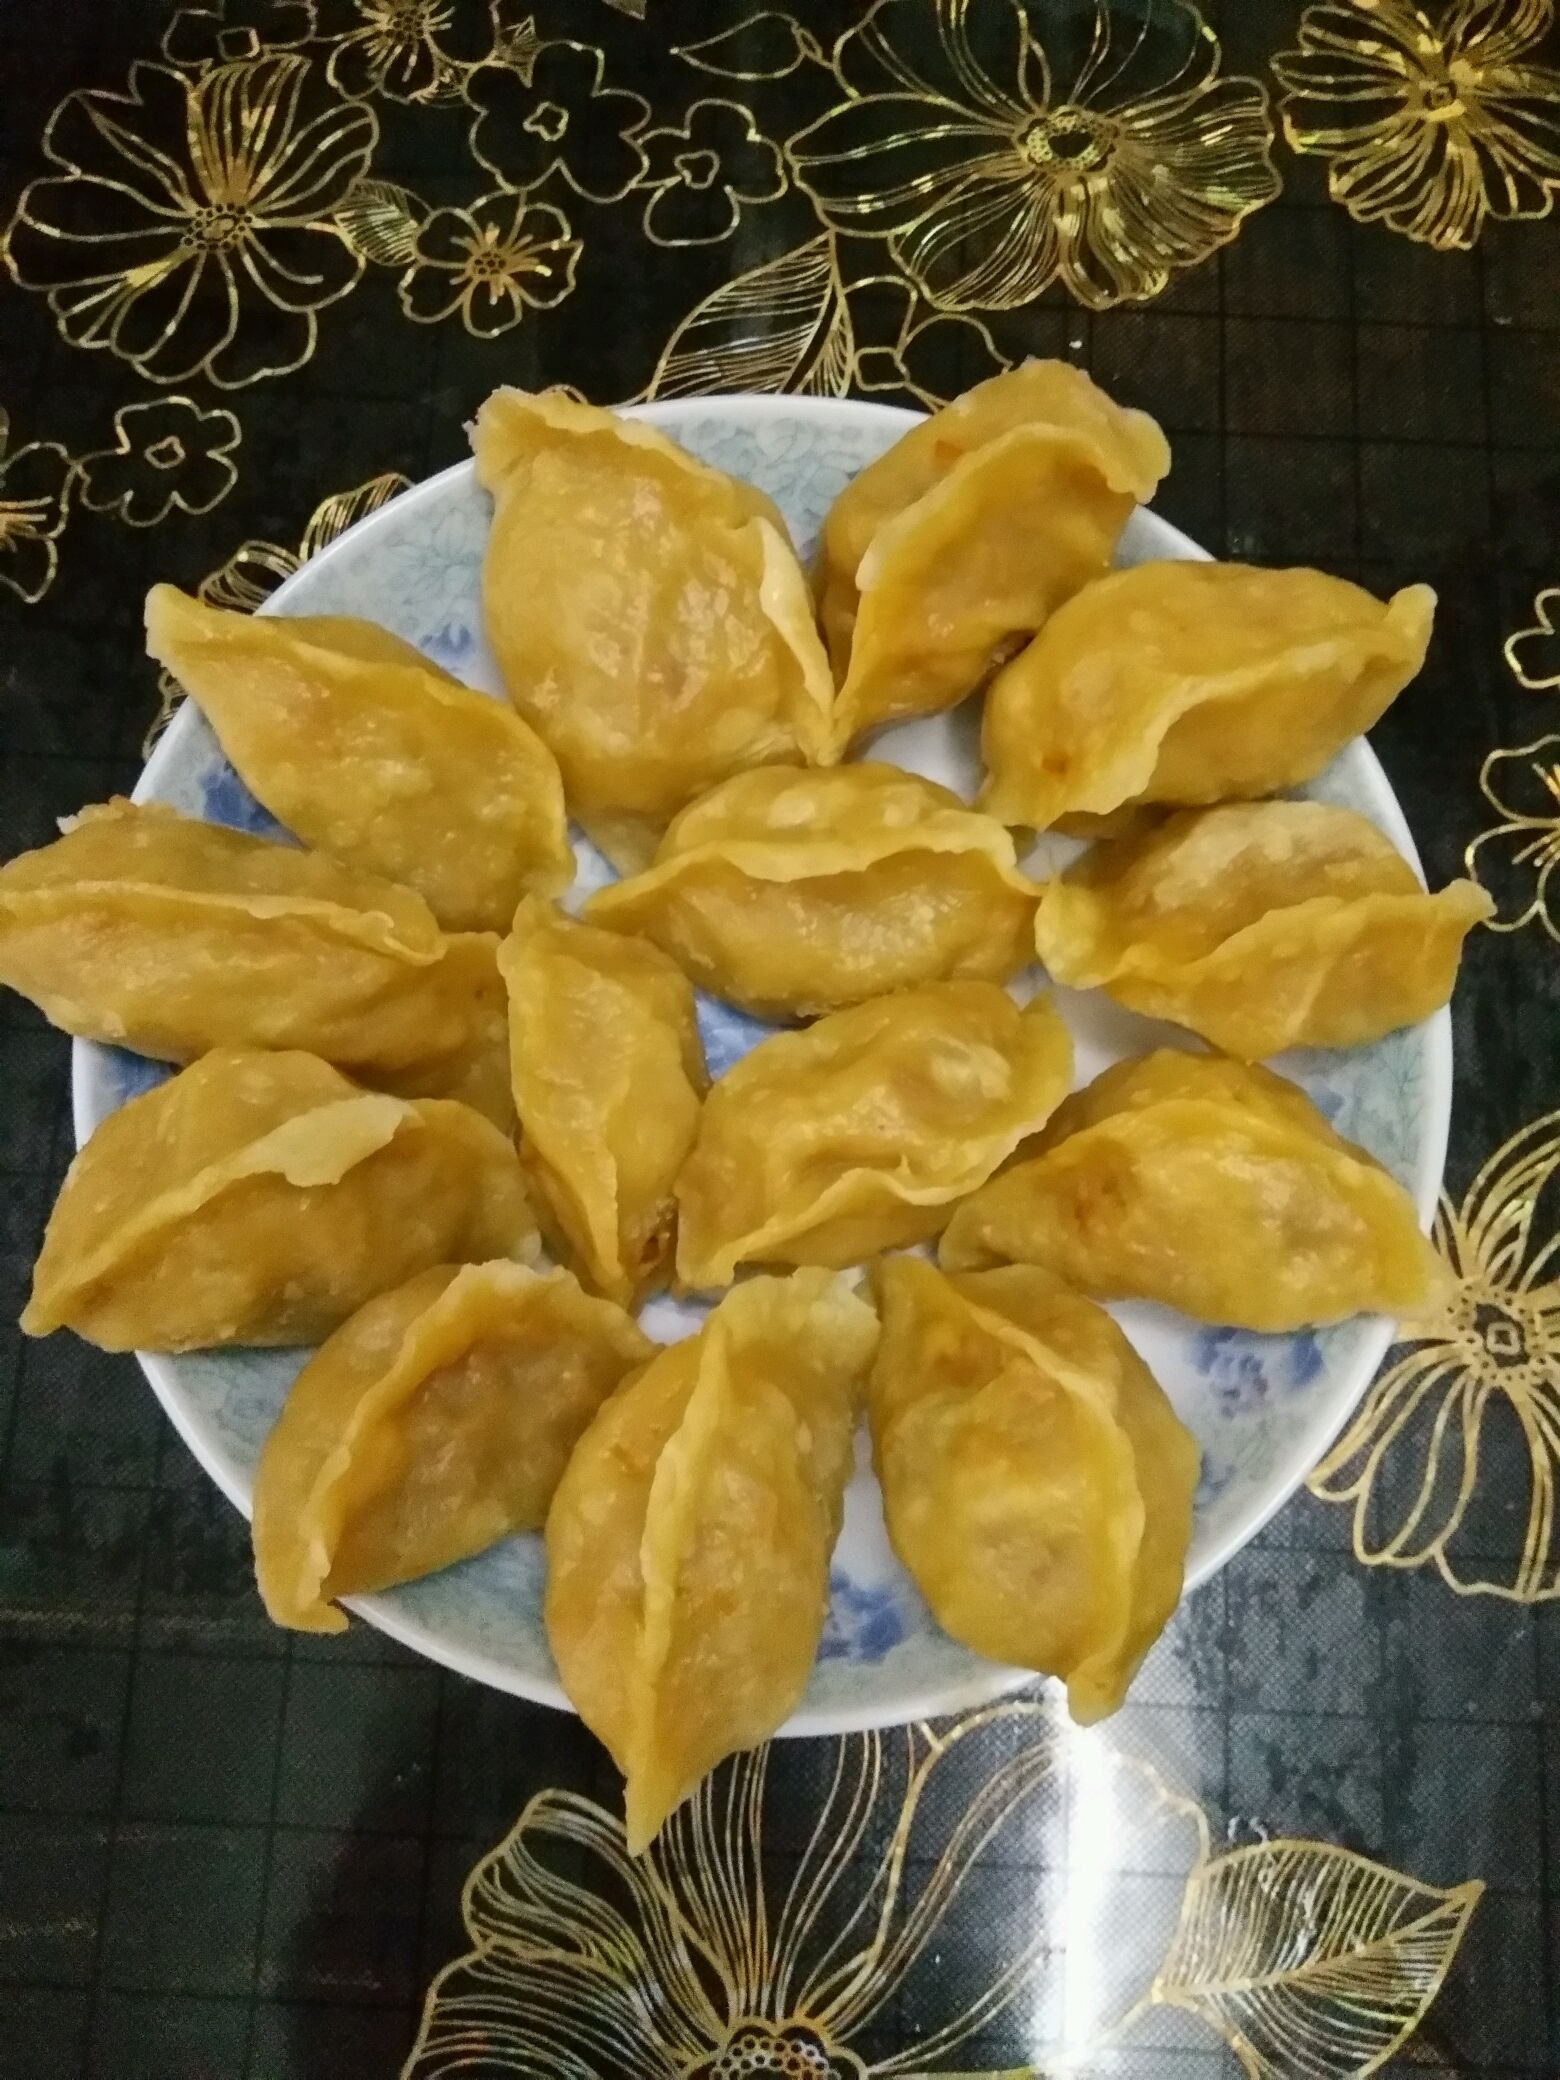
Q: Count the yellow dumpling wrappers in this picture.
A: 14